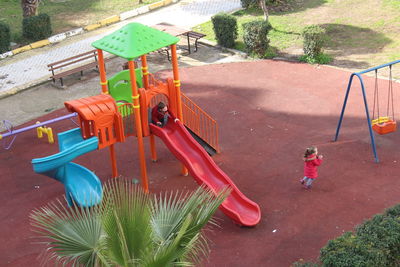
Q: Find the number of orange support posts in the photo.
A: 4